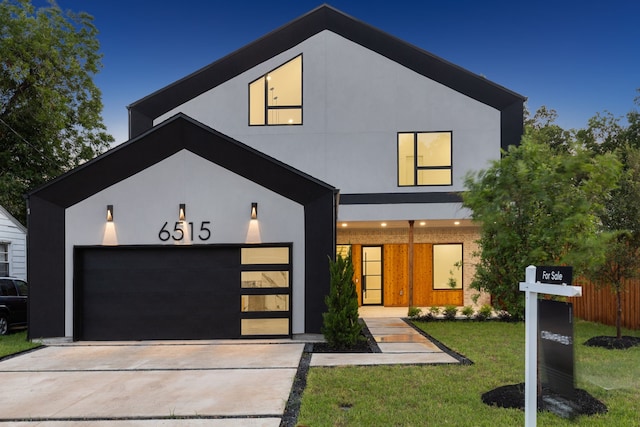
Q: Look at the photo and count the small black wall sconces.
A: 3